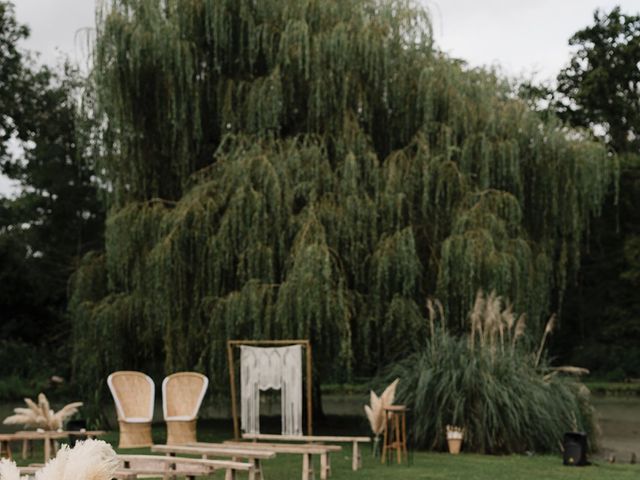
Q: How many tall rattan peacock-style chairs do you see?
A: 2